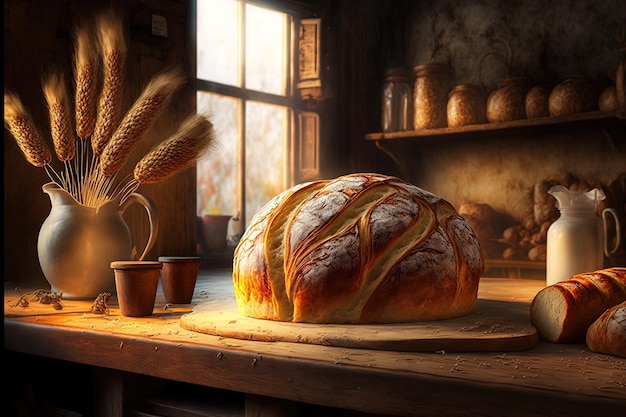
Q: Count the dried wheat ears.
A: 6